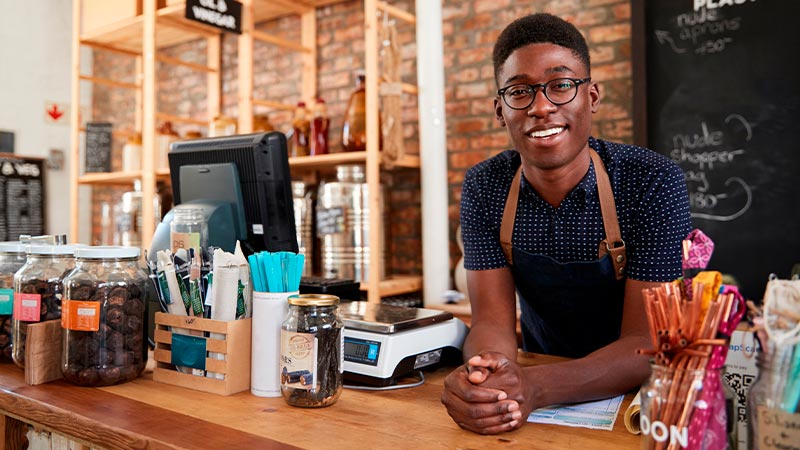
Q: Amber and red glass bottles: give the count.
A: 3